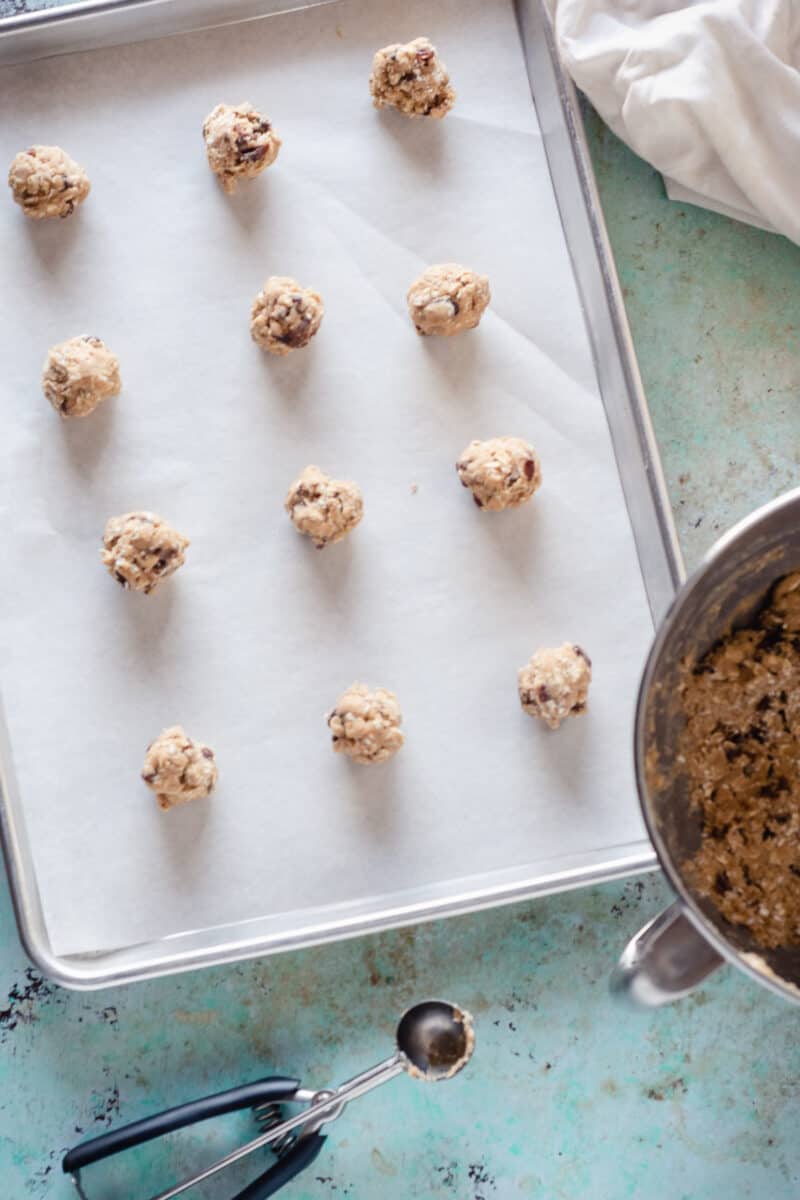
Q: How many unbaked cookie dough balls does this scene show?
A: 12